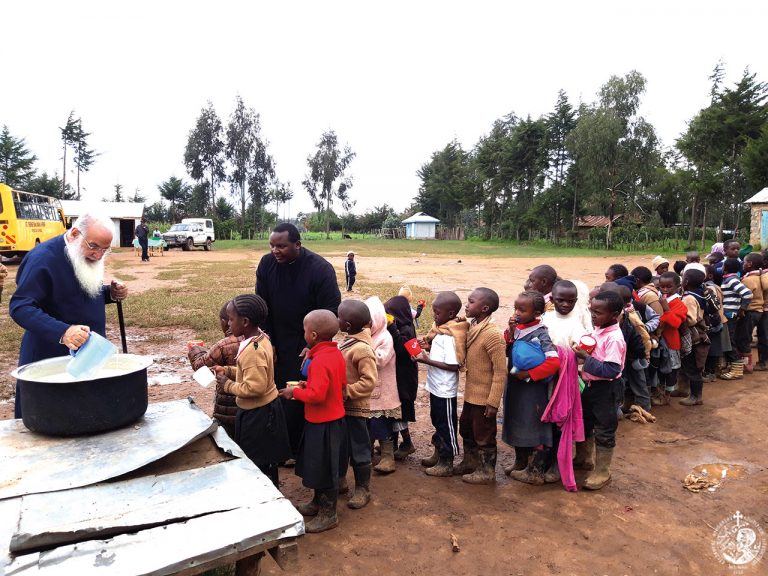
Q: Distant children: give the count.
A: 1